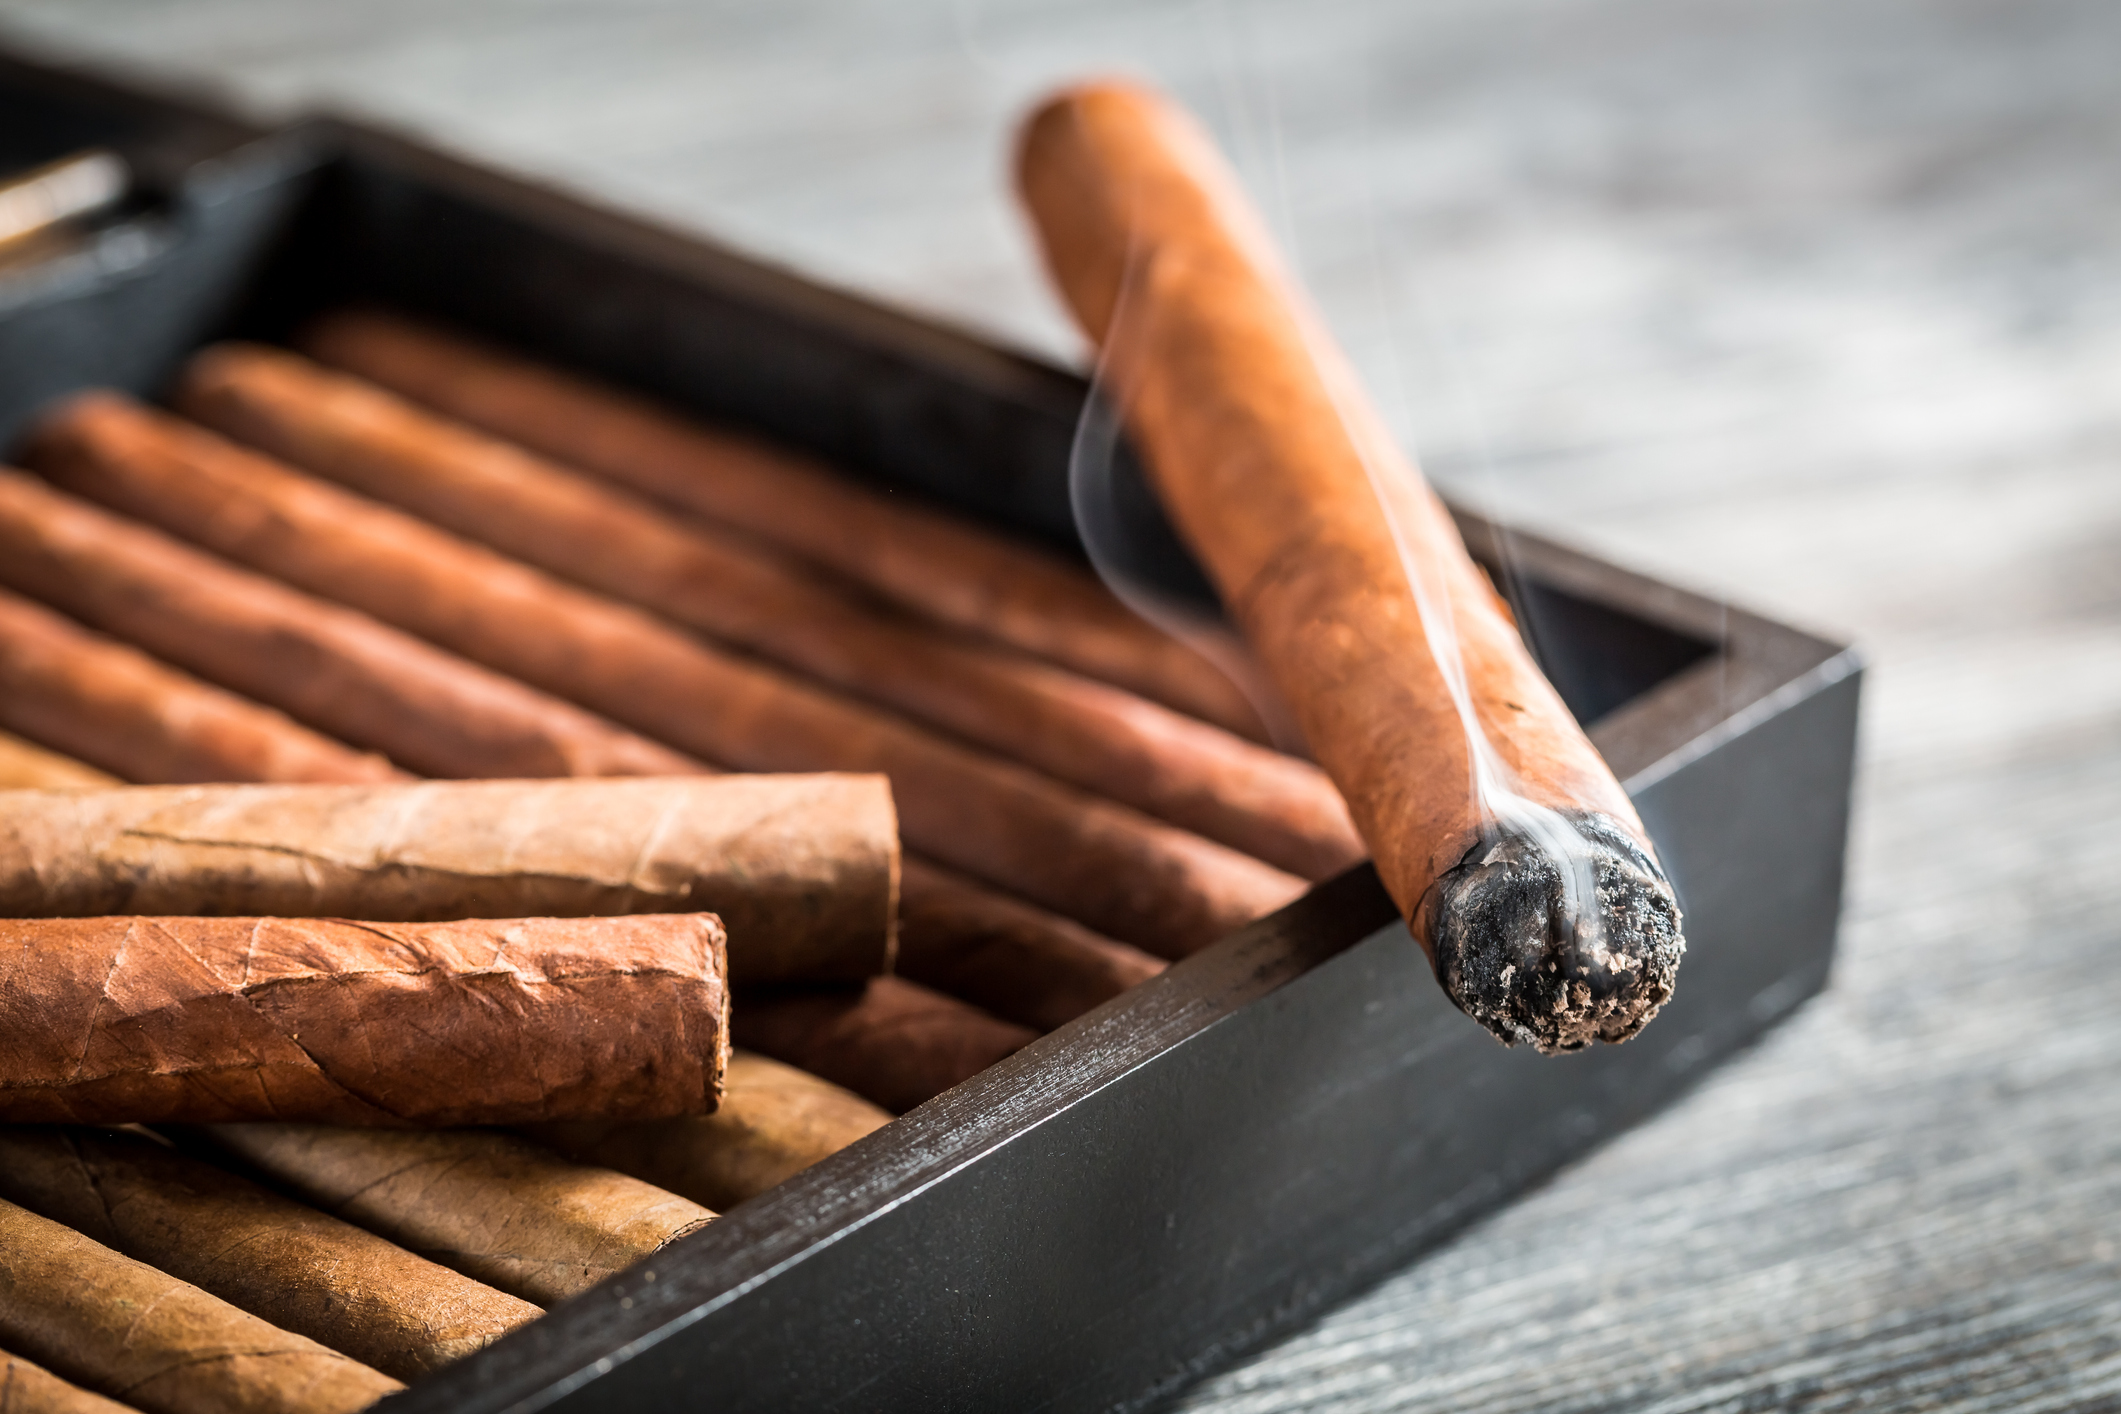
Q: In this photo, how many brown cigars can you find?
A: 13